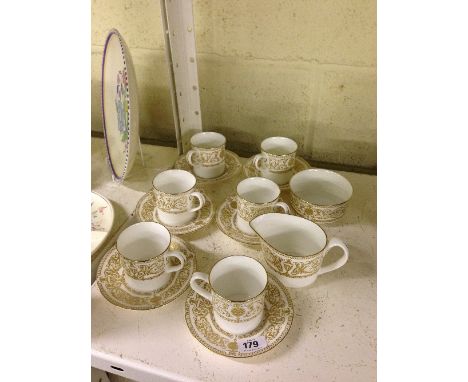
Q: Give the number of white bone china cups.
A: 6